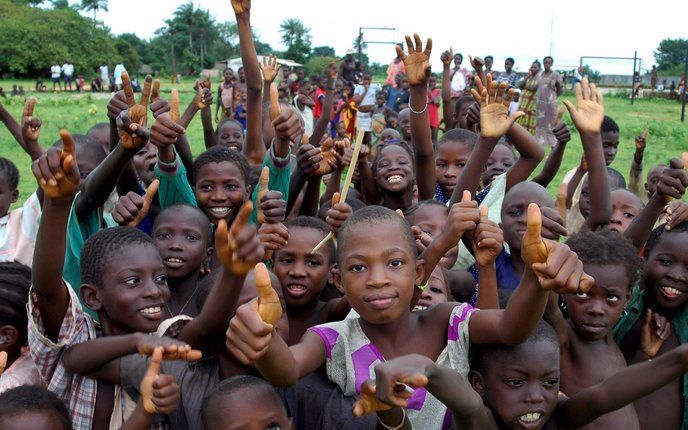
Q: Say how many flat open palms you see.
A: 4